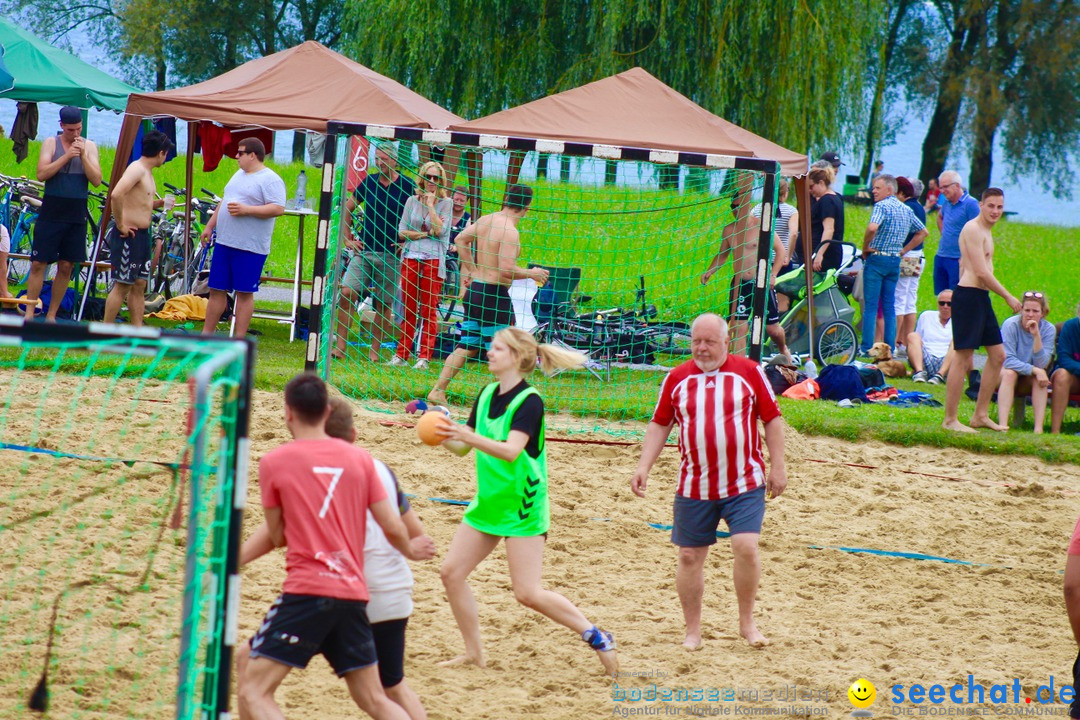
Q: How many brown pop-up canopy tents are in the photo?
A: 2